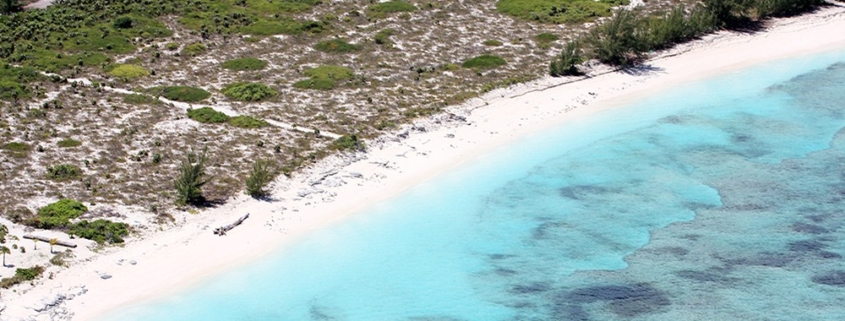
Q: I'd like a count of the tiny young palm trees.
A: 3